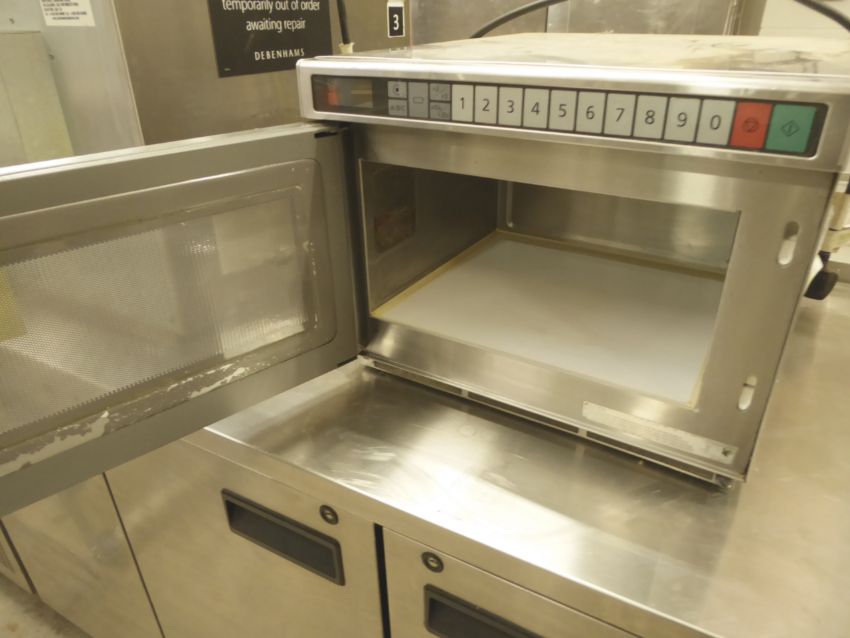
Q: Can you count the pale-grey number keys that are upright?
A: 10